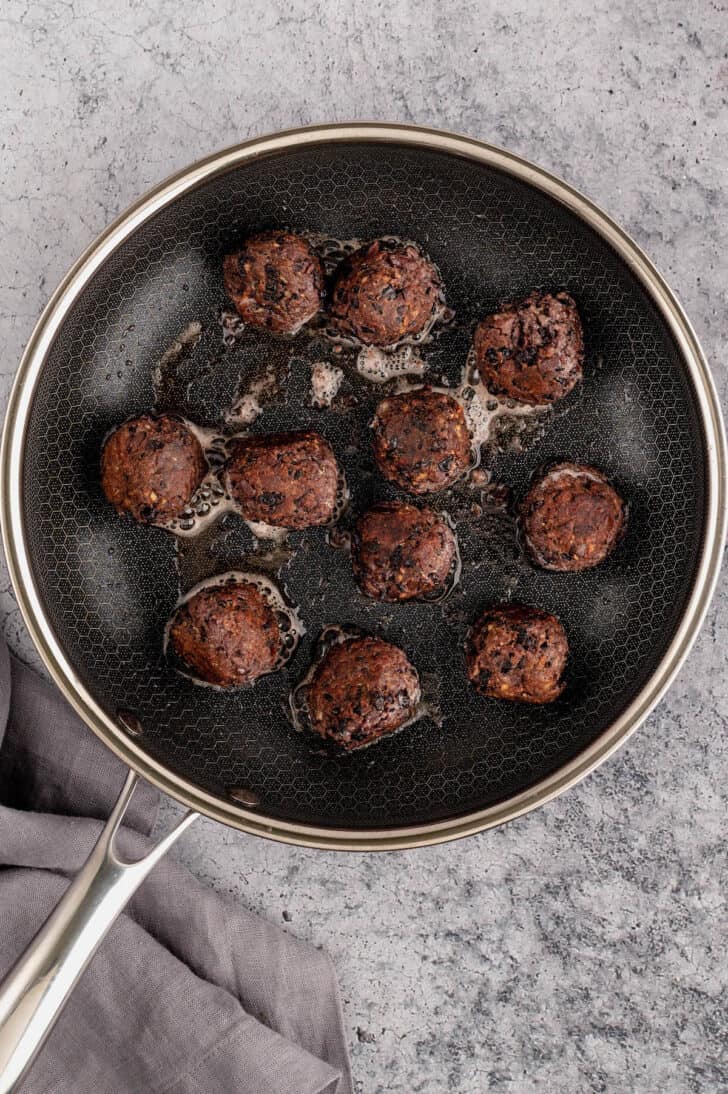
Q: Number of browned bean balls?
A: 11